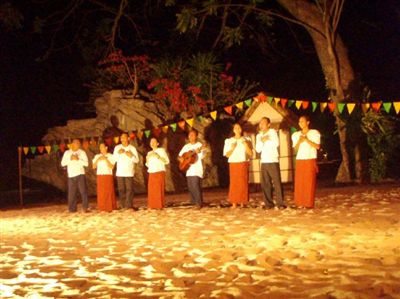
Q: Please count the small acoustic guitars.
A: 1